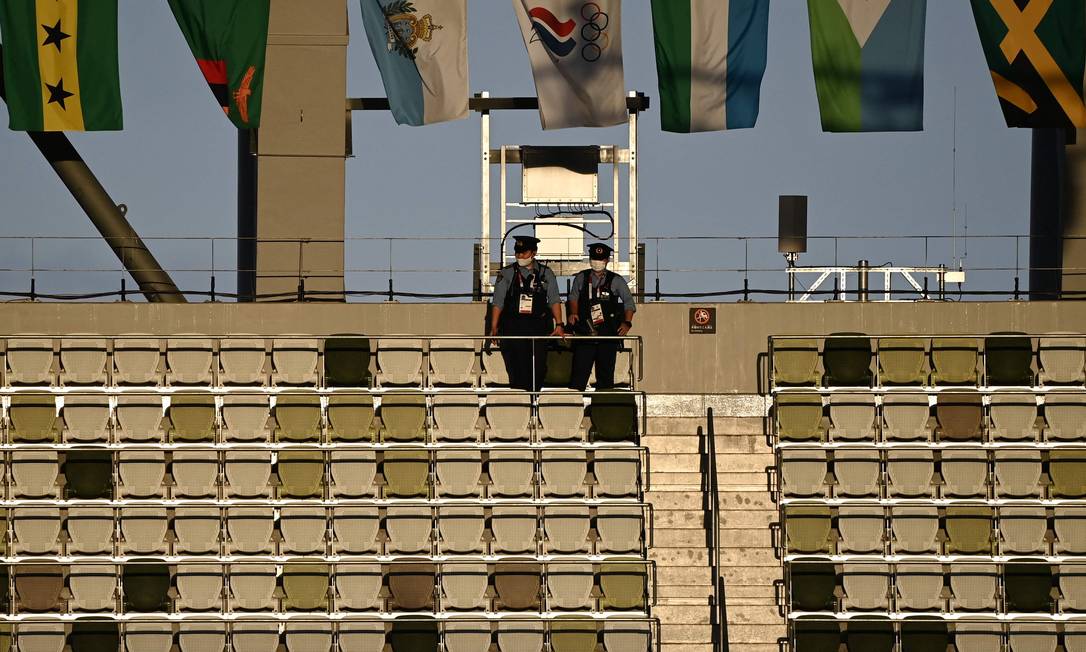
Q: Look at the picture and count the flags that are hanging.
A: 7